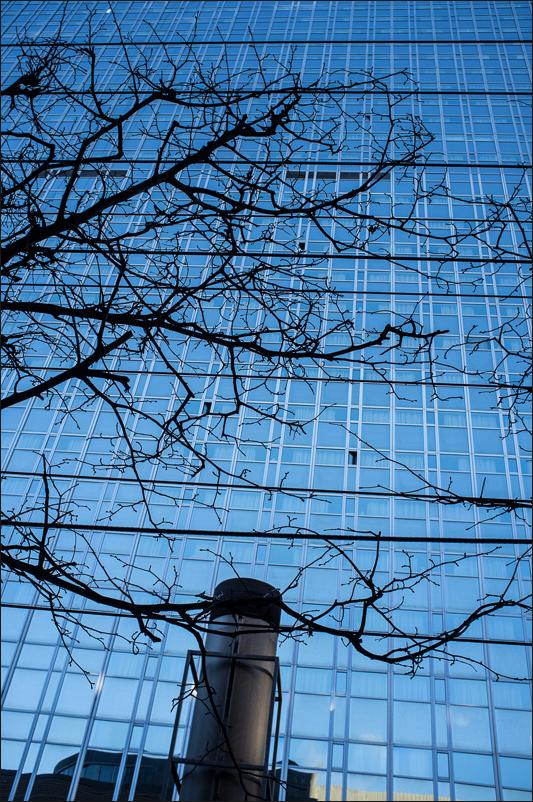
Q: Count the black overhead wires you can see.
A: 10